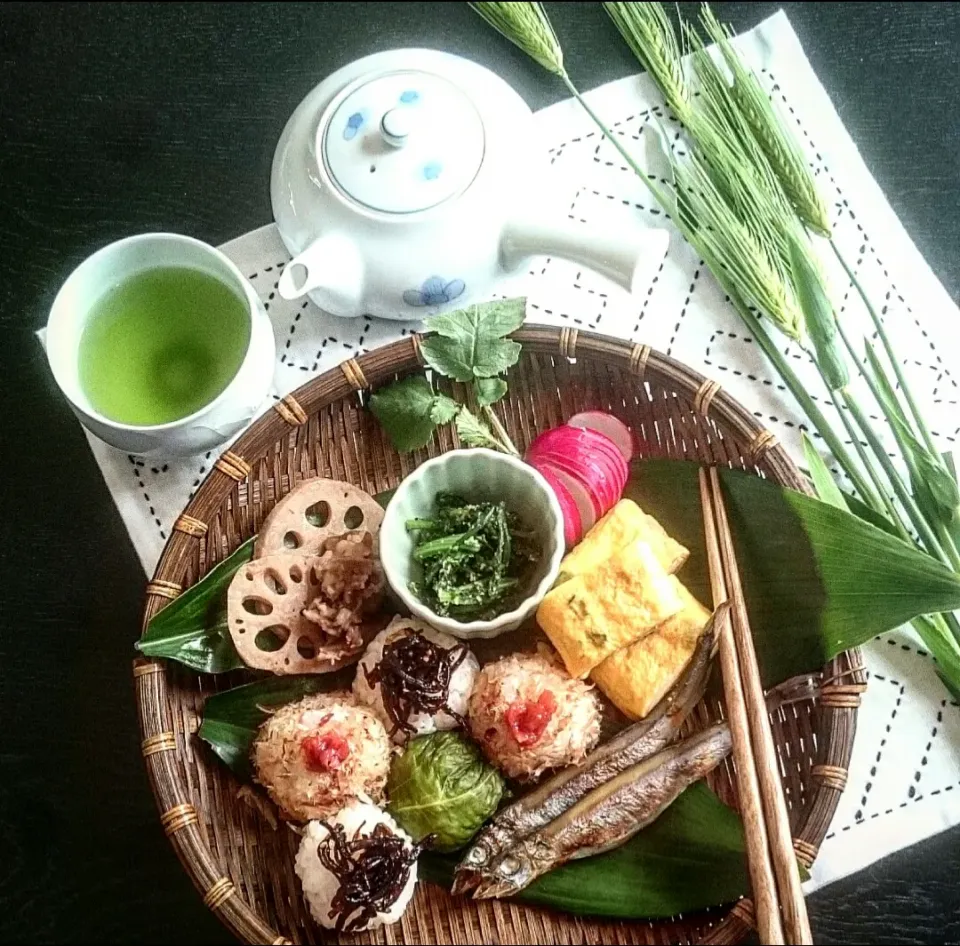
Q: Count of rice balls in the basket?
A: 5